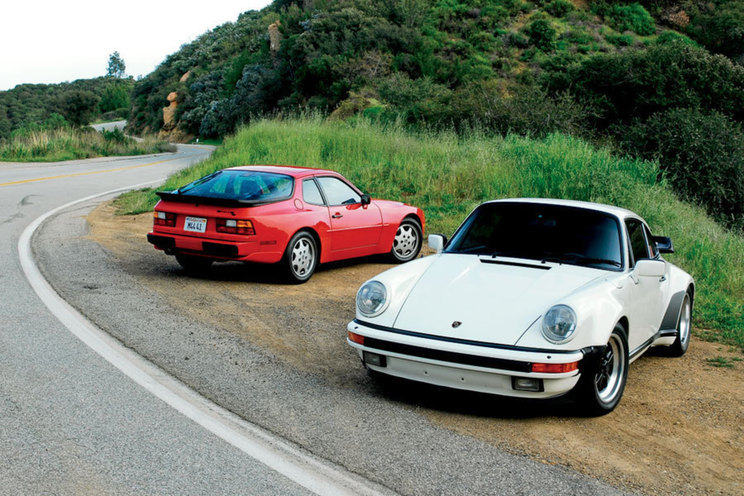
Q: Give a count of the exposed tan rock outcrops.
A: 3